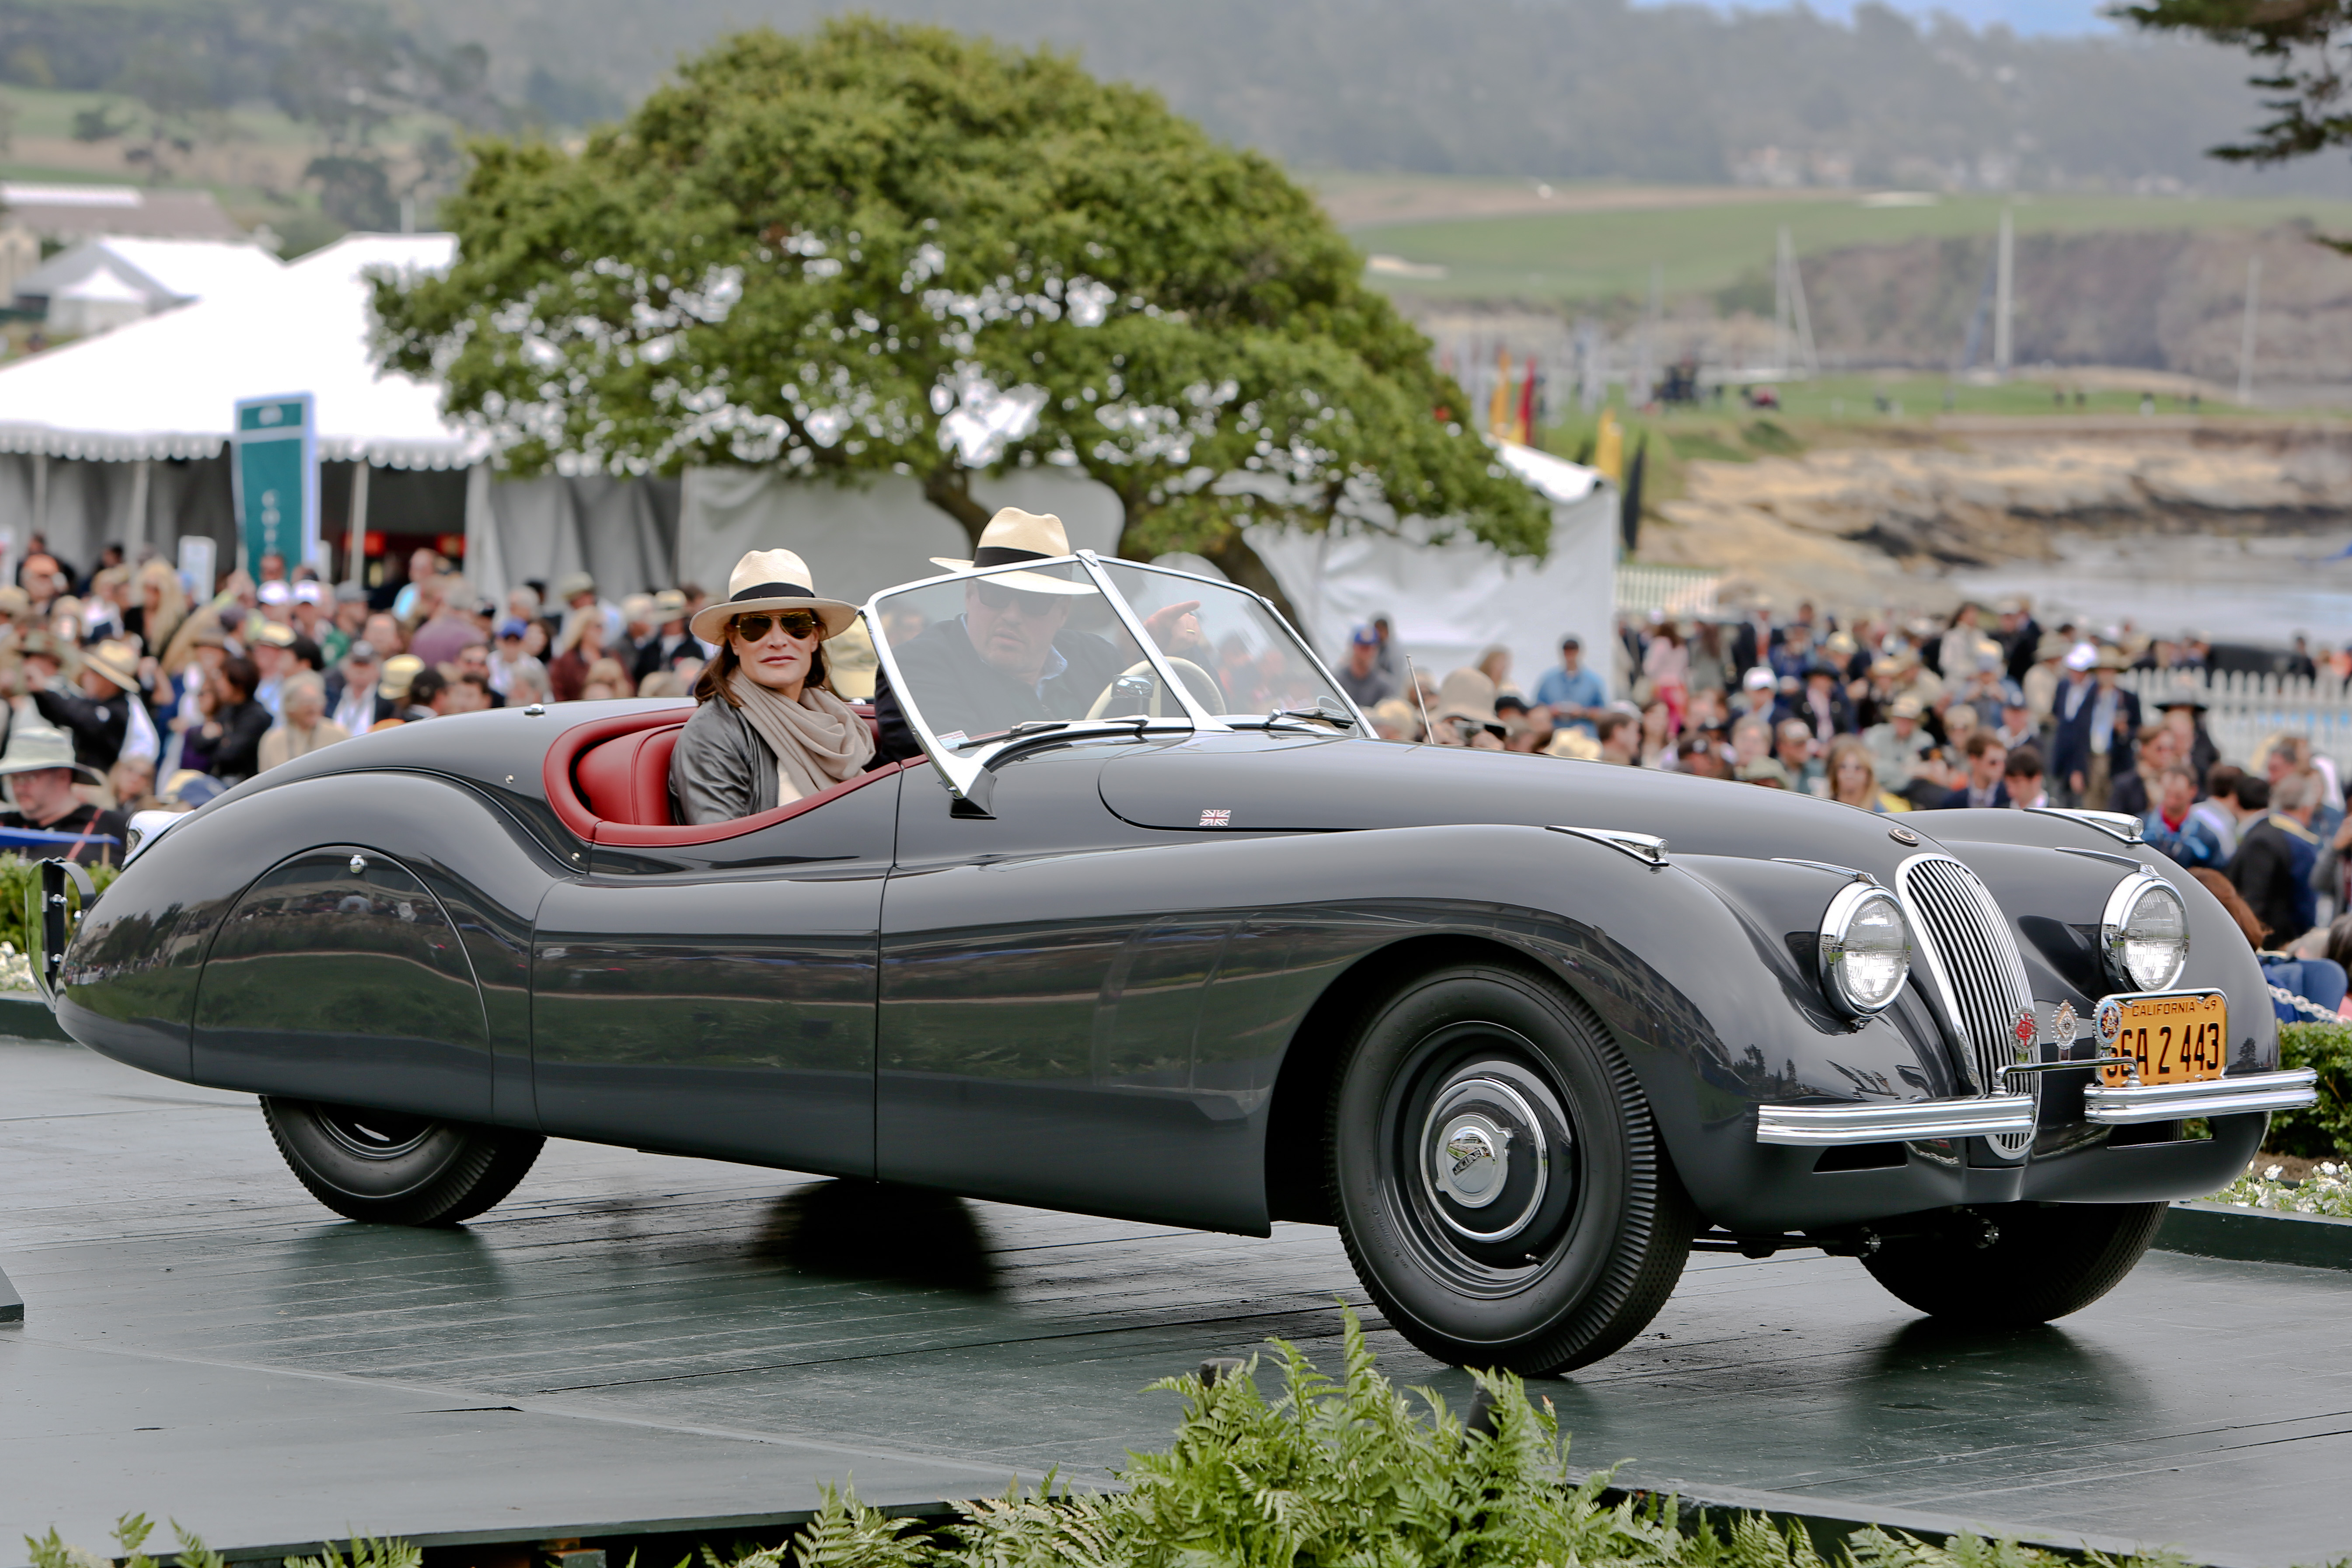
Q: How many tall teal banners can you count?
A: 1